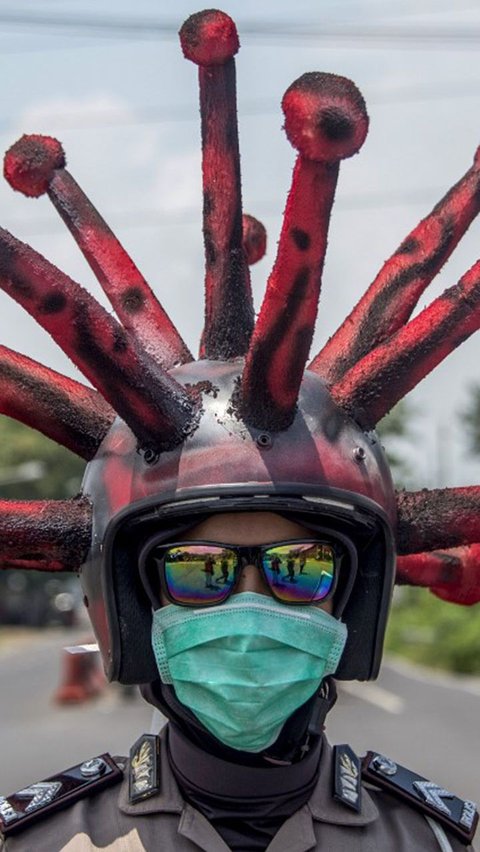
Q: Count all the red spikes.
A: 11